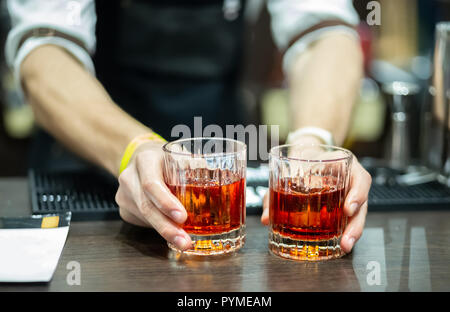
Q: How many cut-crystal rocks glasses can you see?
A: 2